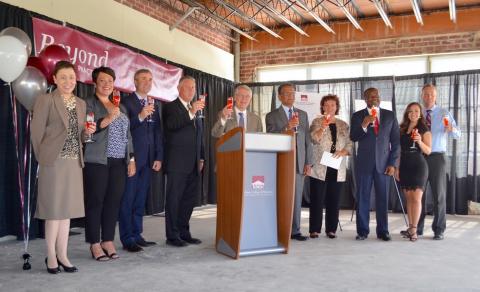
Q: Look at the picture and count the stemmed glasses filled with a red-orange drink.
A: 10